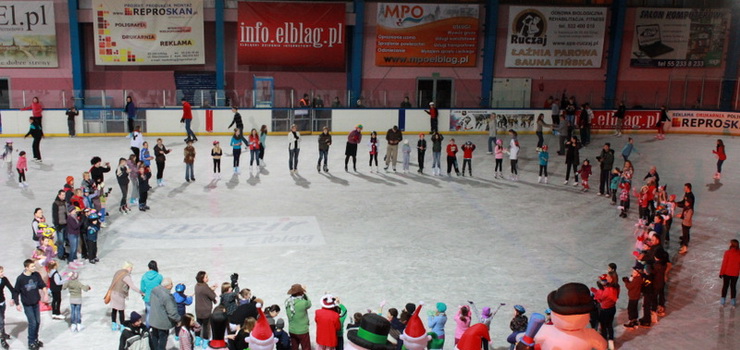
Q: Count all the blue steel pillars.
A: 6